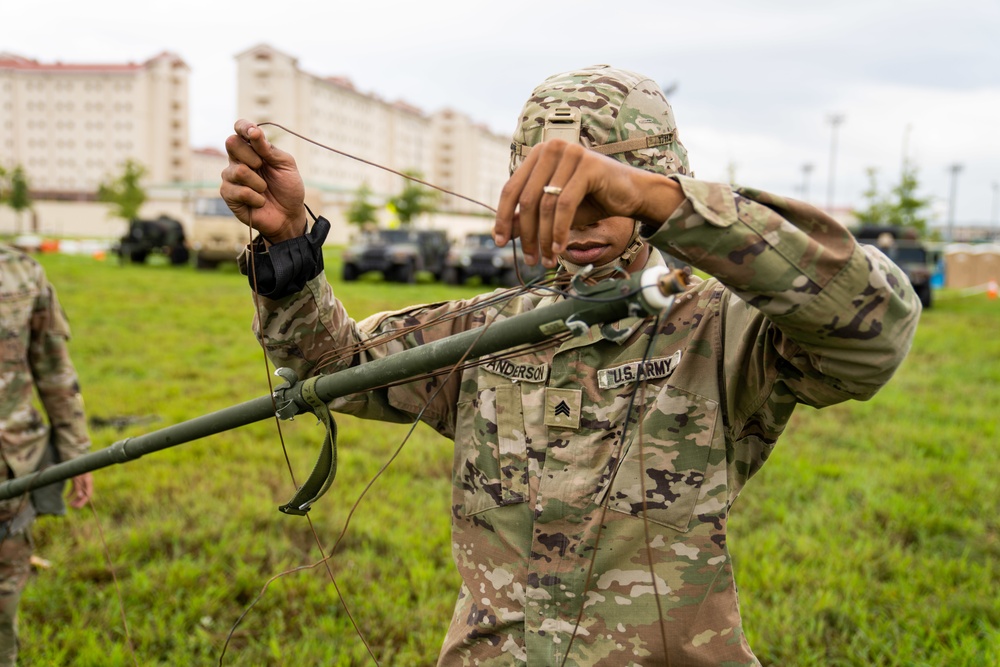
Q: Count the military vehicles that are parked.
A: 5